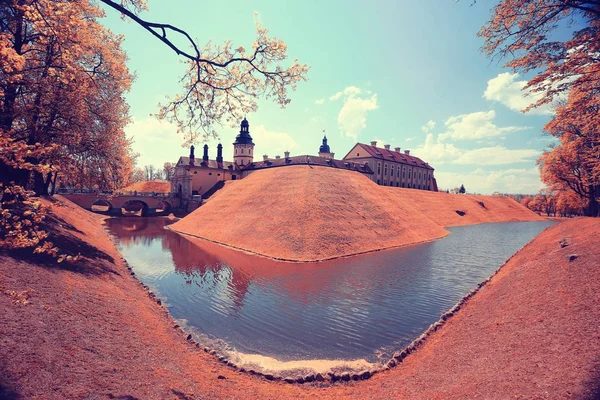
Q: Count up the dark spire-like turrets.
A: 5